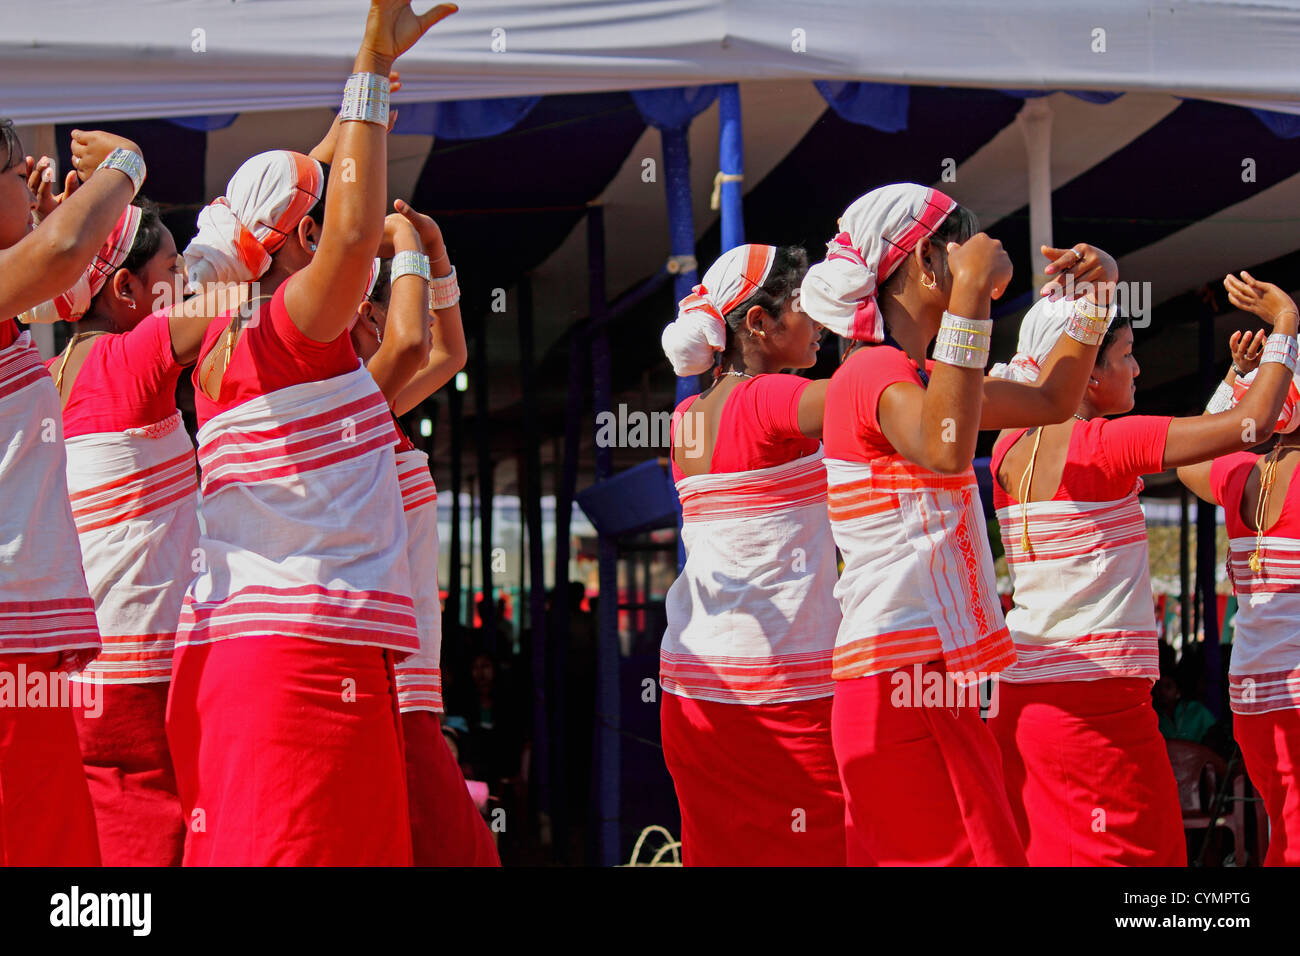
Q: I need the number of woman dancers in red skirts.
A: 8